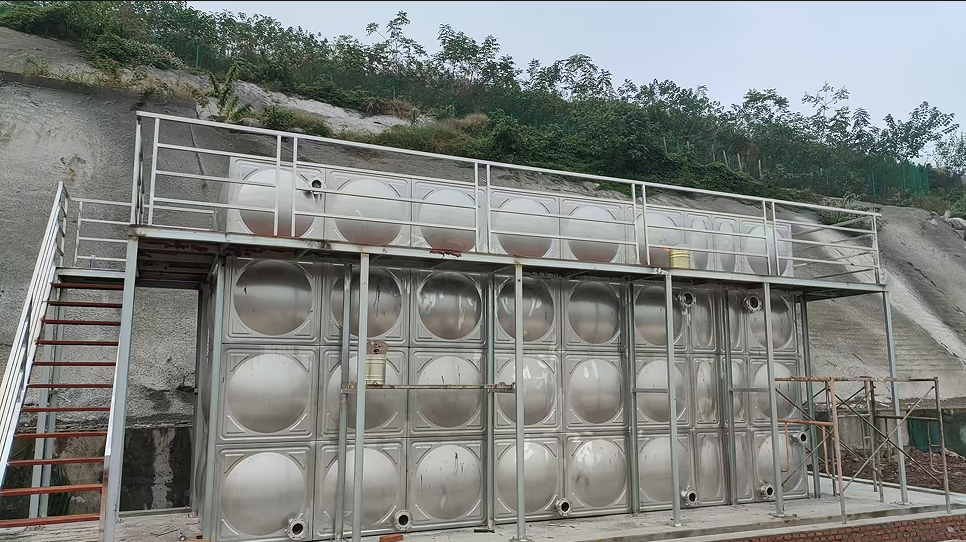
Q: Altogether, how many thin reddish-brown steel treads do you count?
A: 11